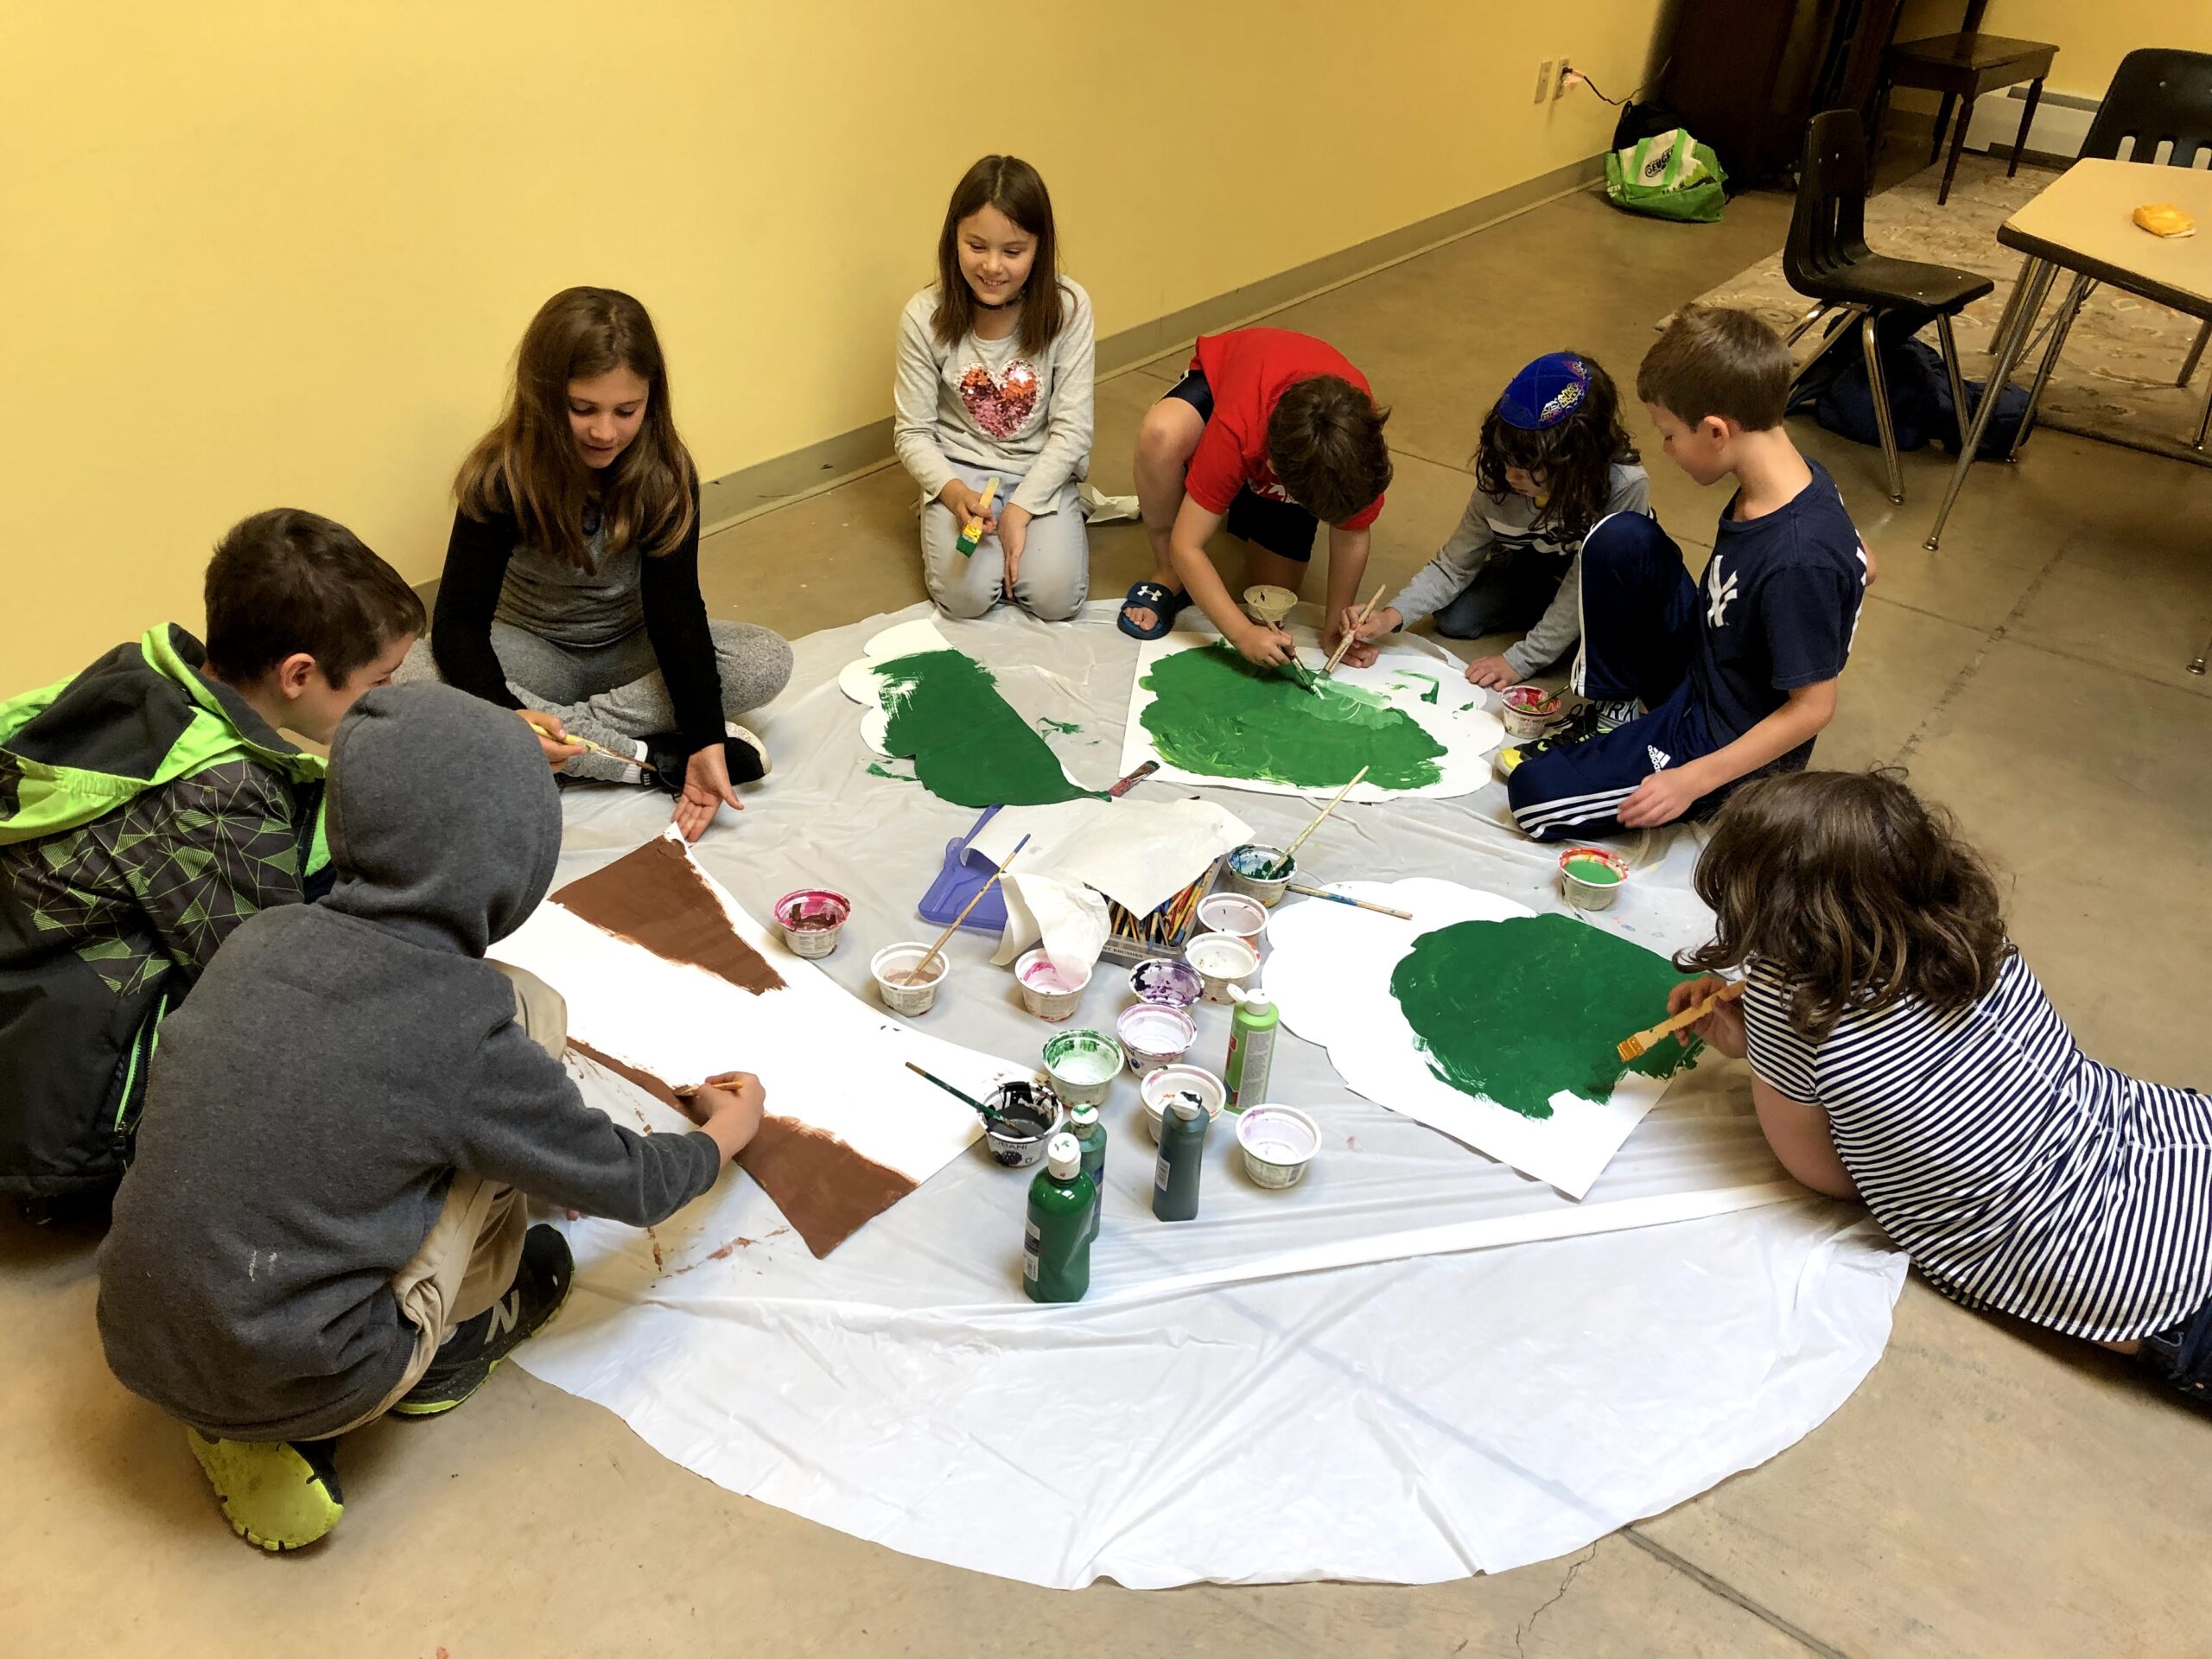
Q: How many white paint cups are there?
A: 15